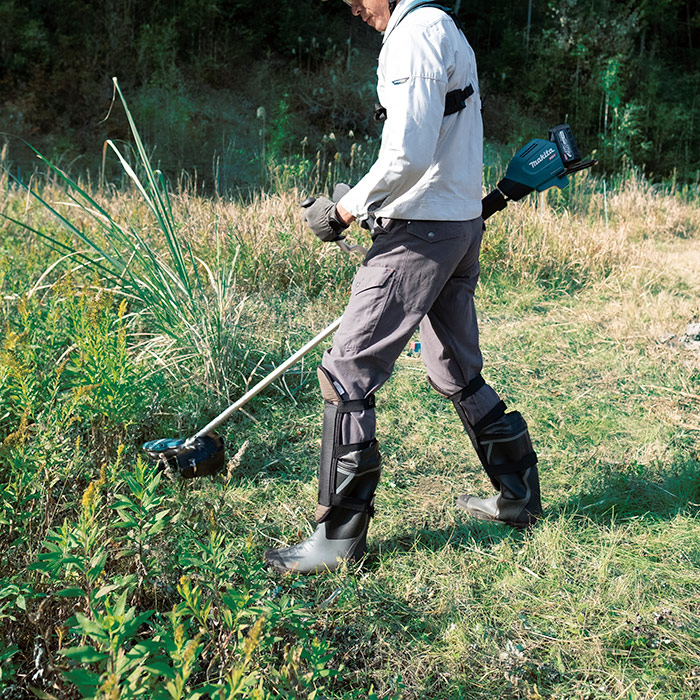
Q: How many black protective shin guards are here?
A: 2